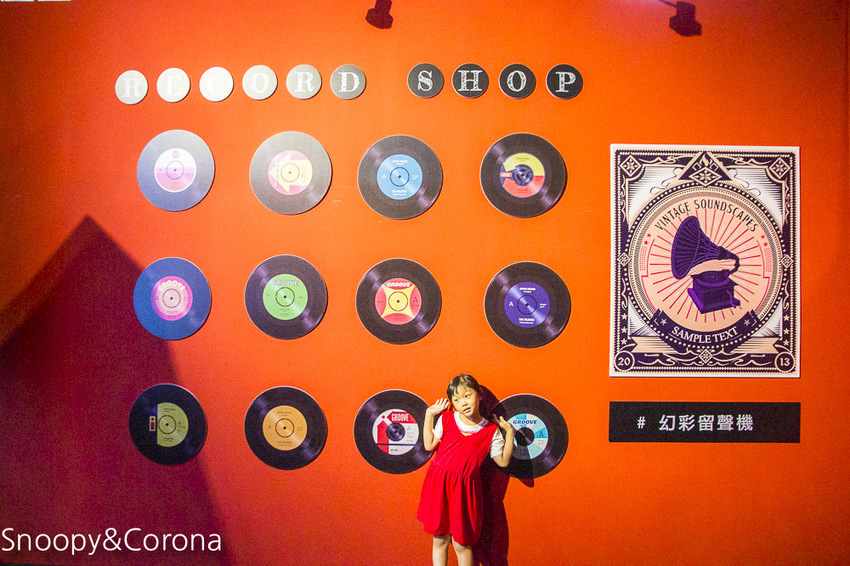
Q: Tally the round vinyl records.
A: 12